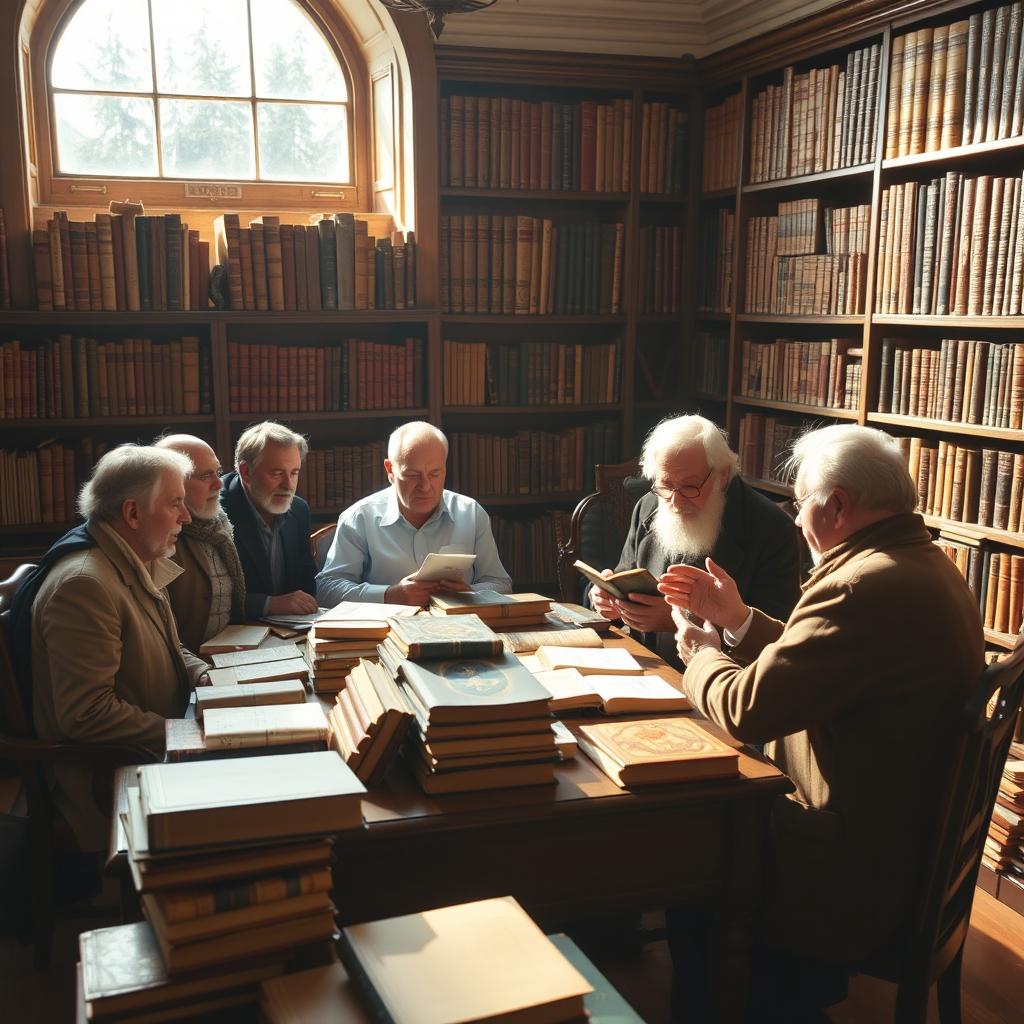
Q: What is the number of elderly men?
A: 6